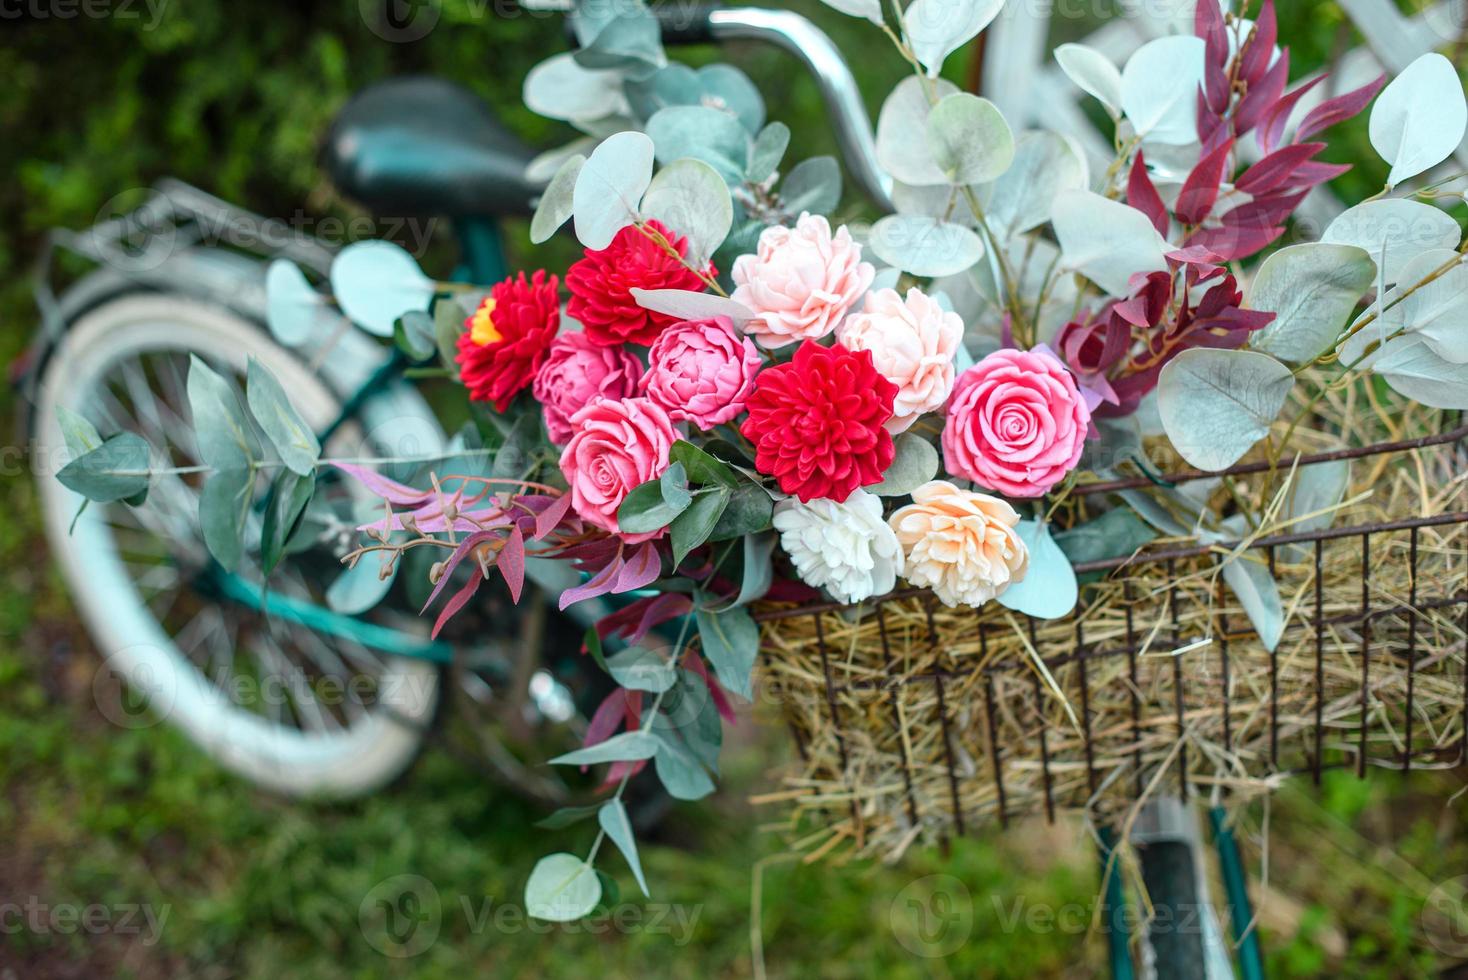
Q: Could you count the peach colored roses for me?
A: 1